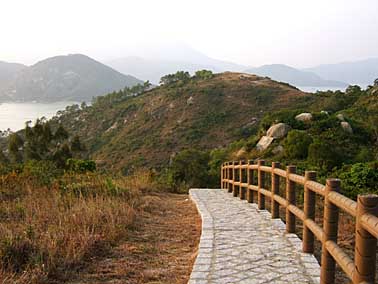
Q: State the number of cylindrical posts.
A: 12